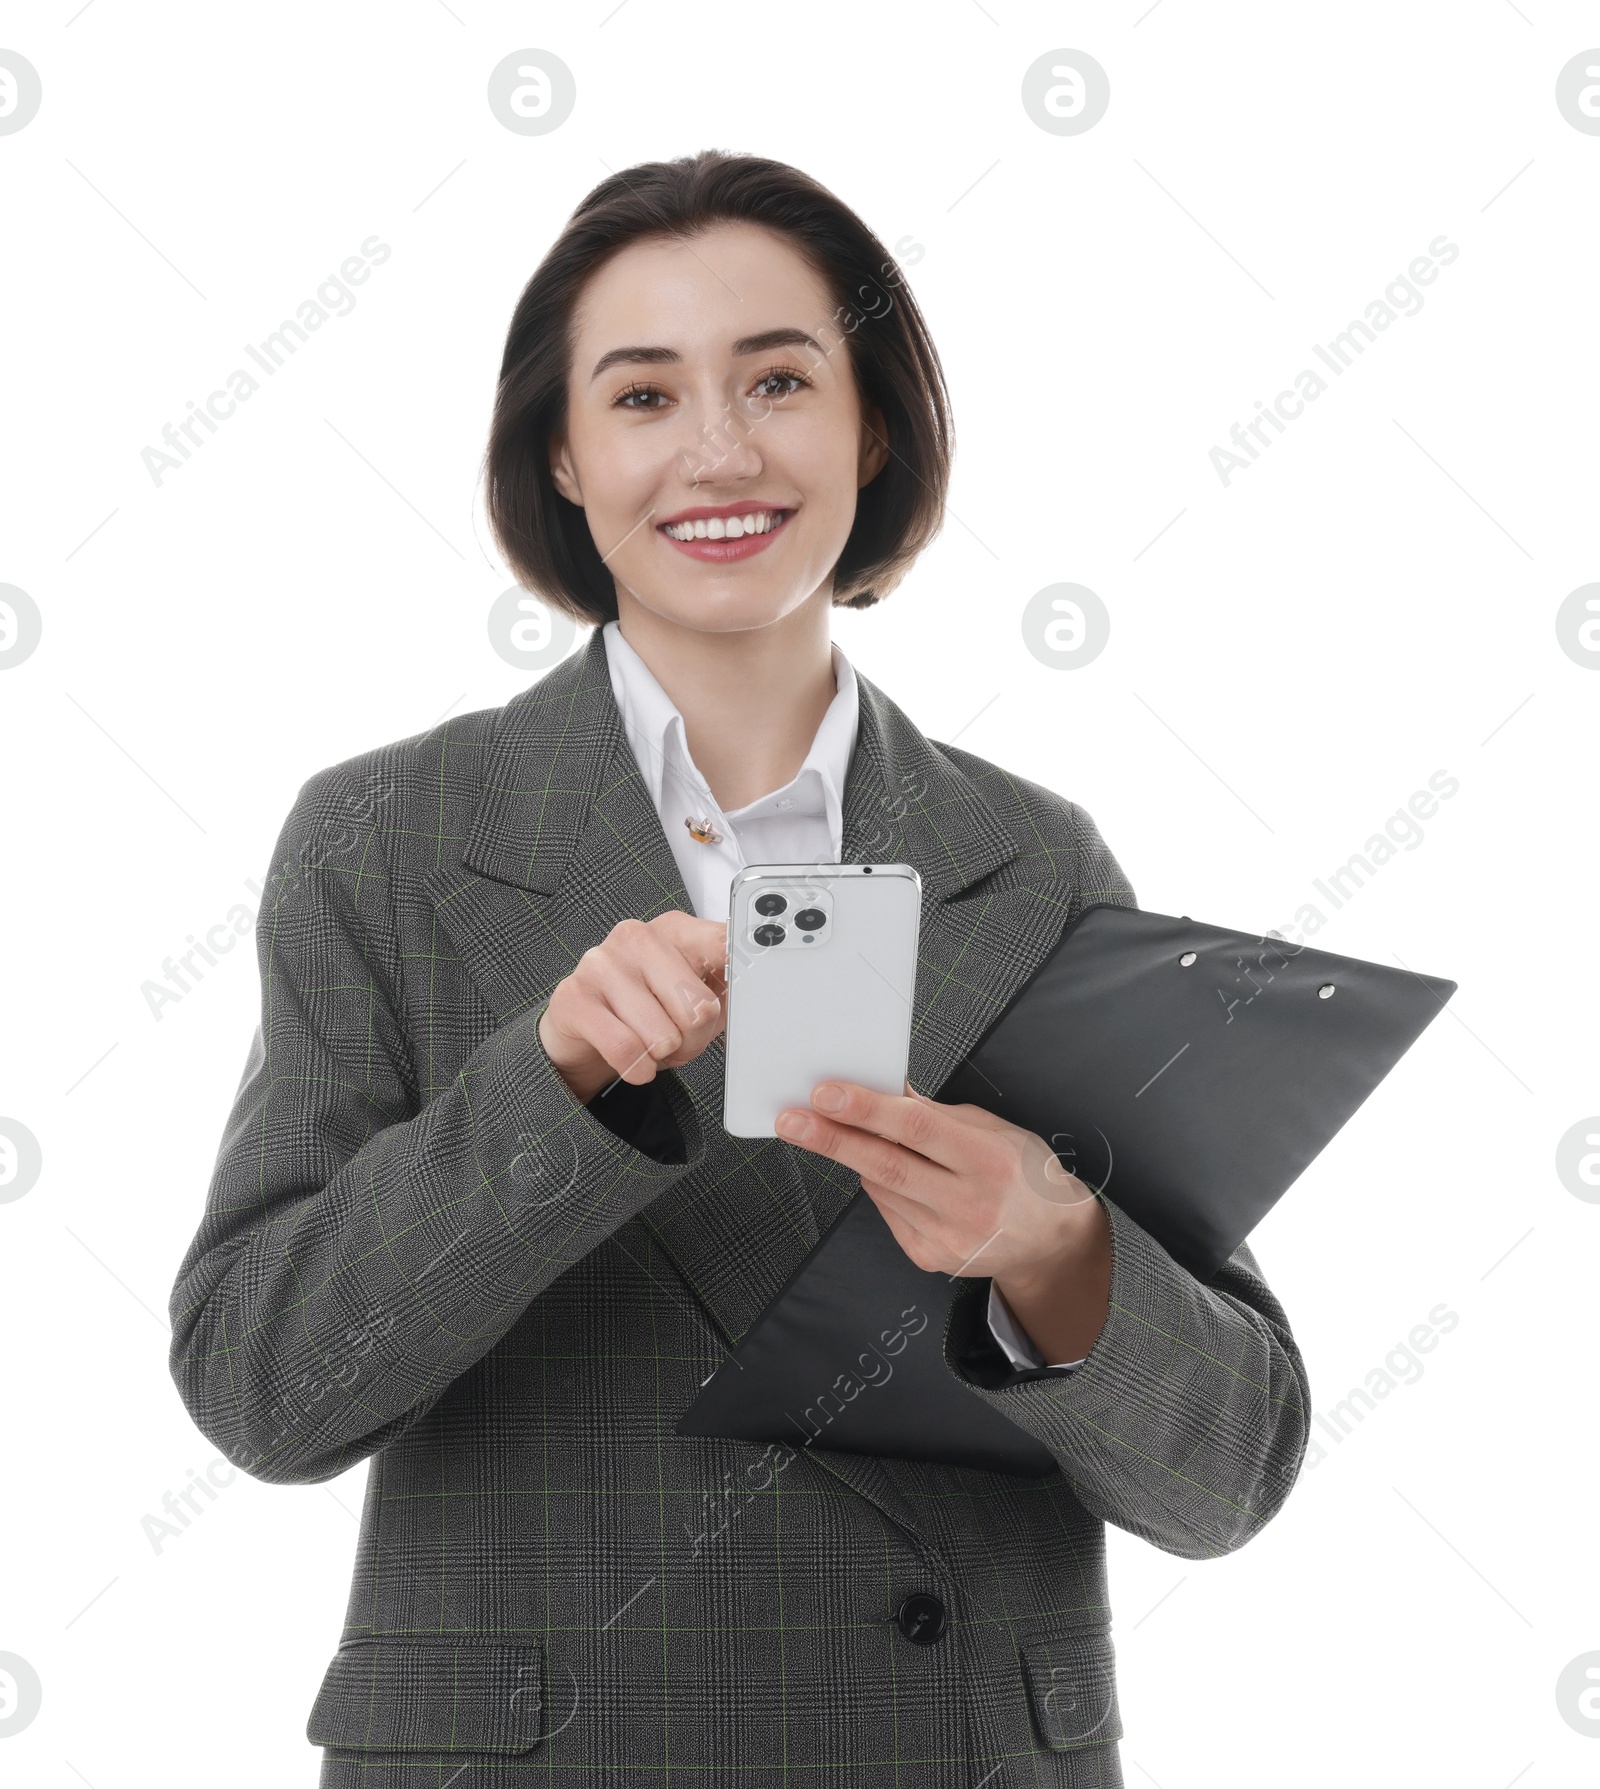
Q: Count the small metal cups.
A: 0